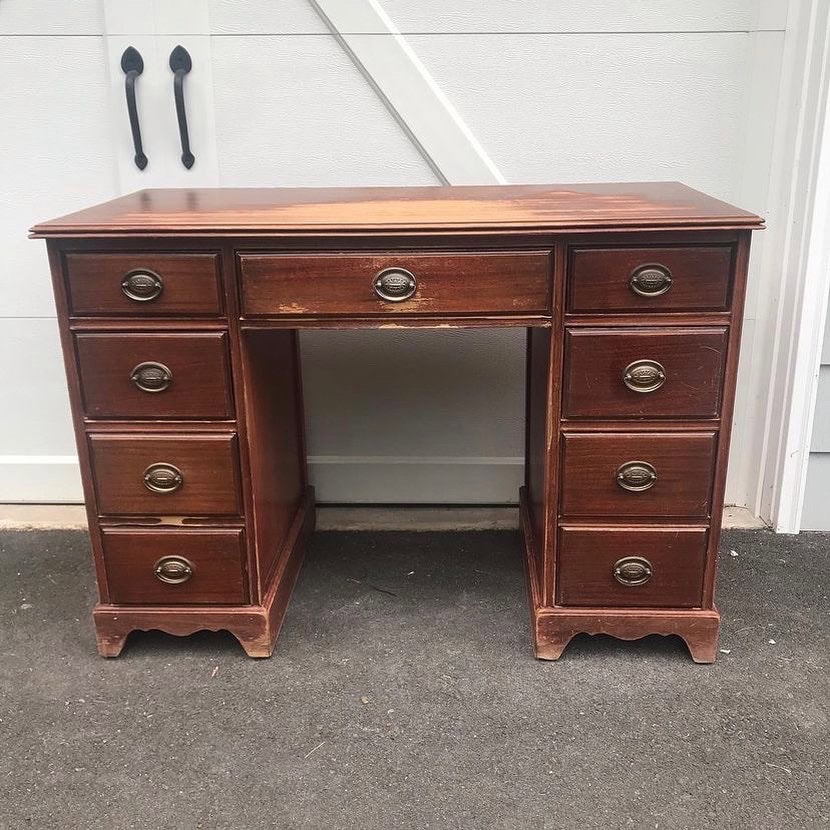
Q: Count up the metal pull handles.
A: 11